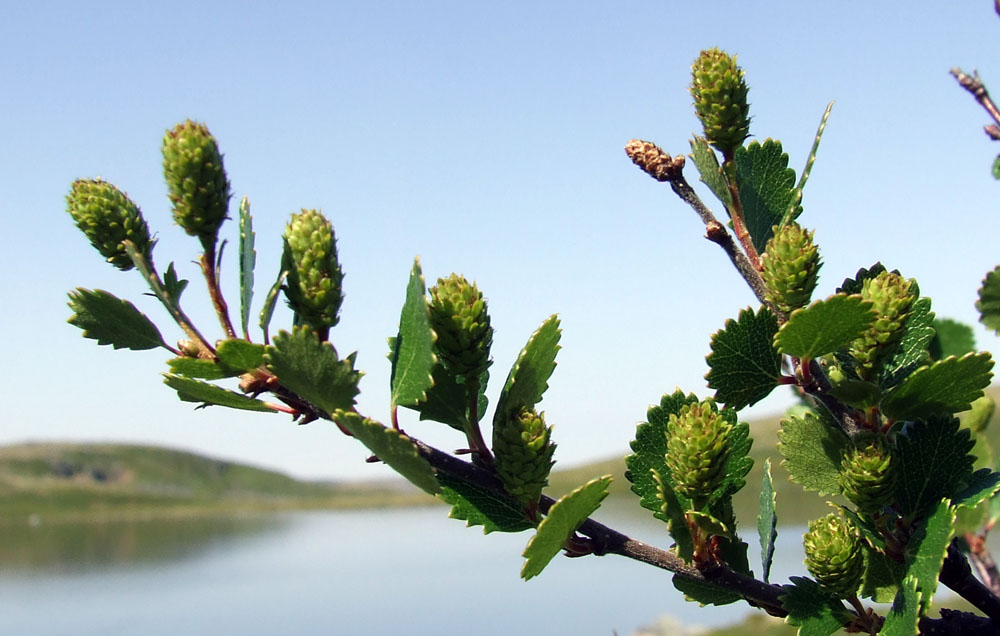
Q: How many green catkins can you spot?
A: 11